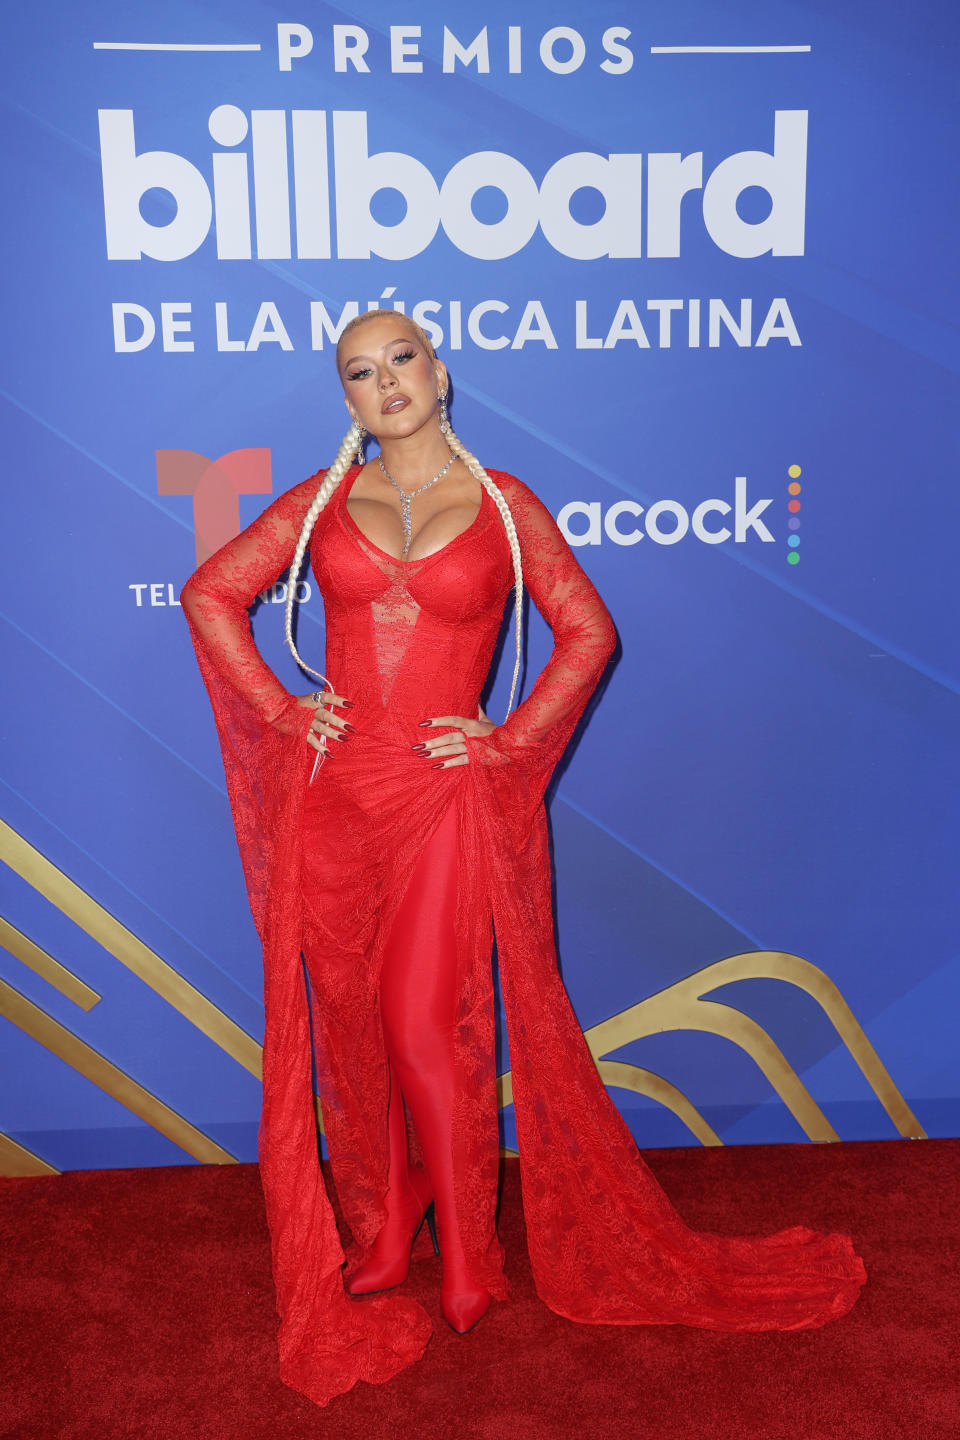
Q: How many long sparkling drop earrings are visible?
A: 2